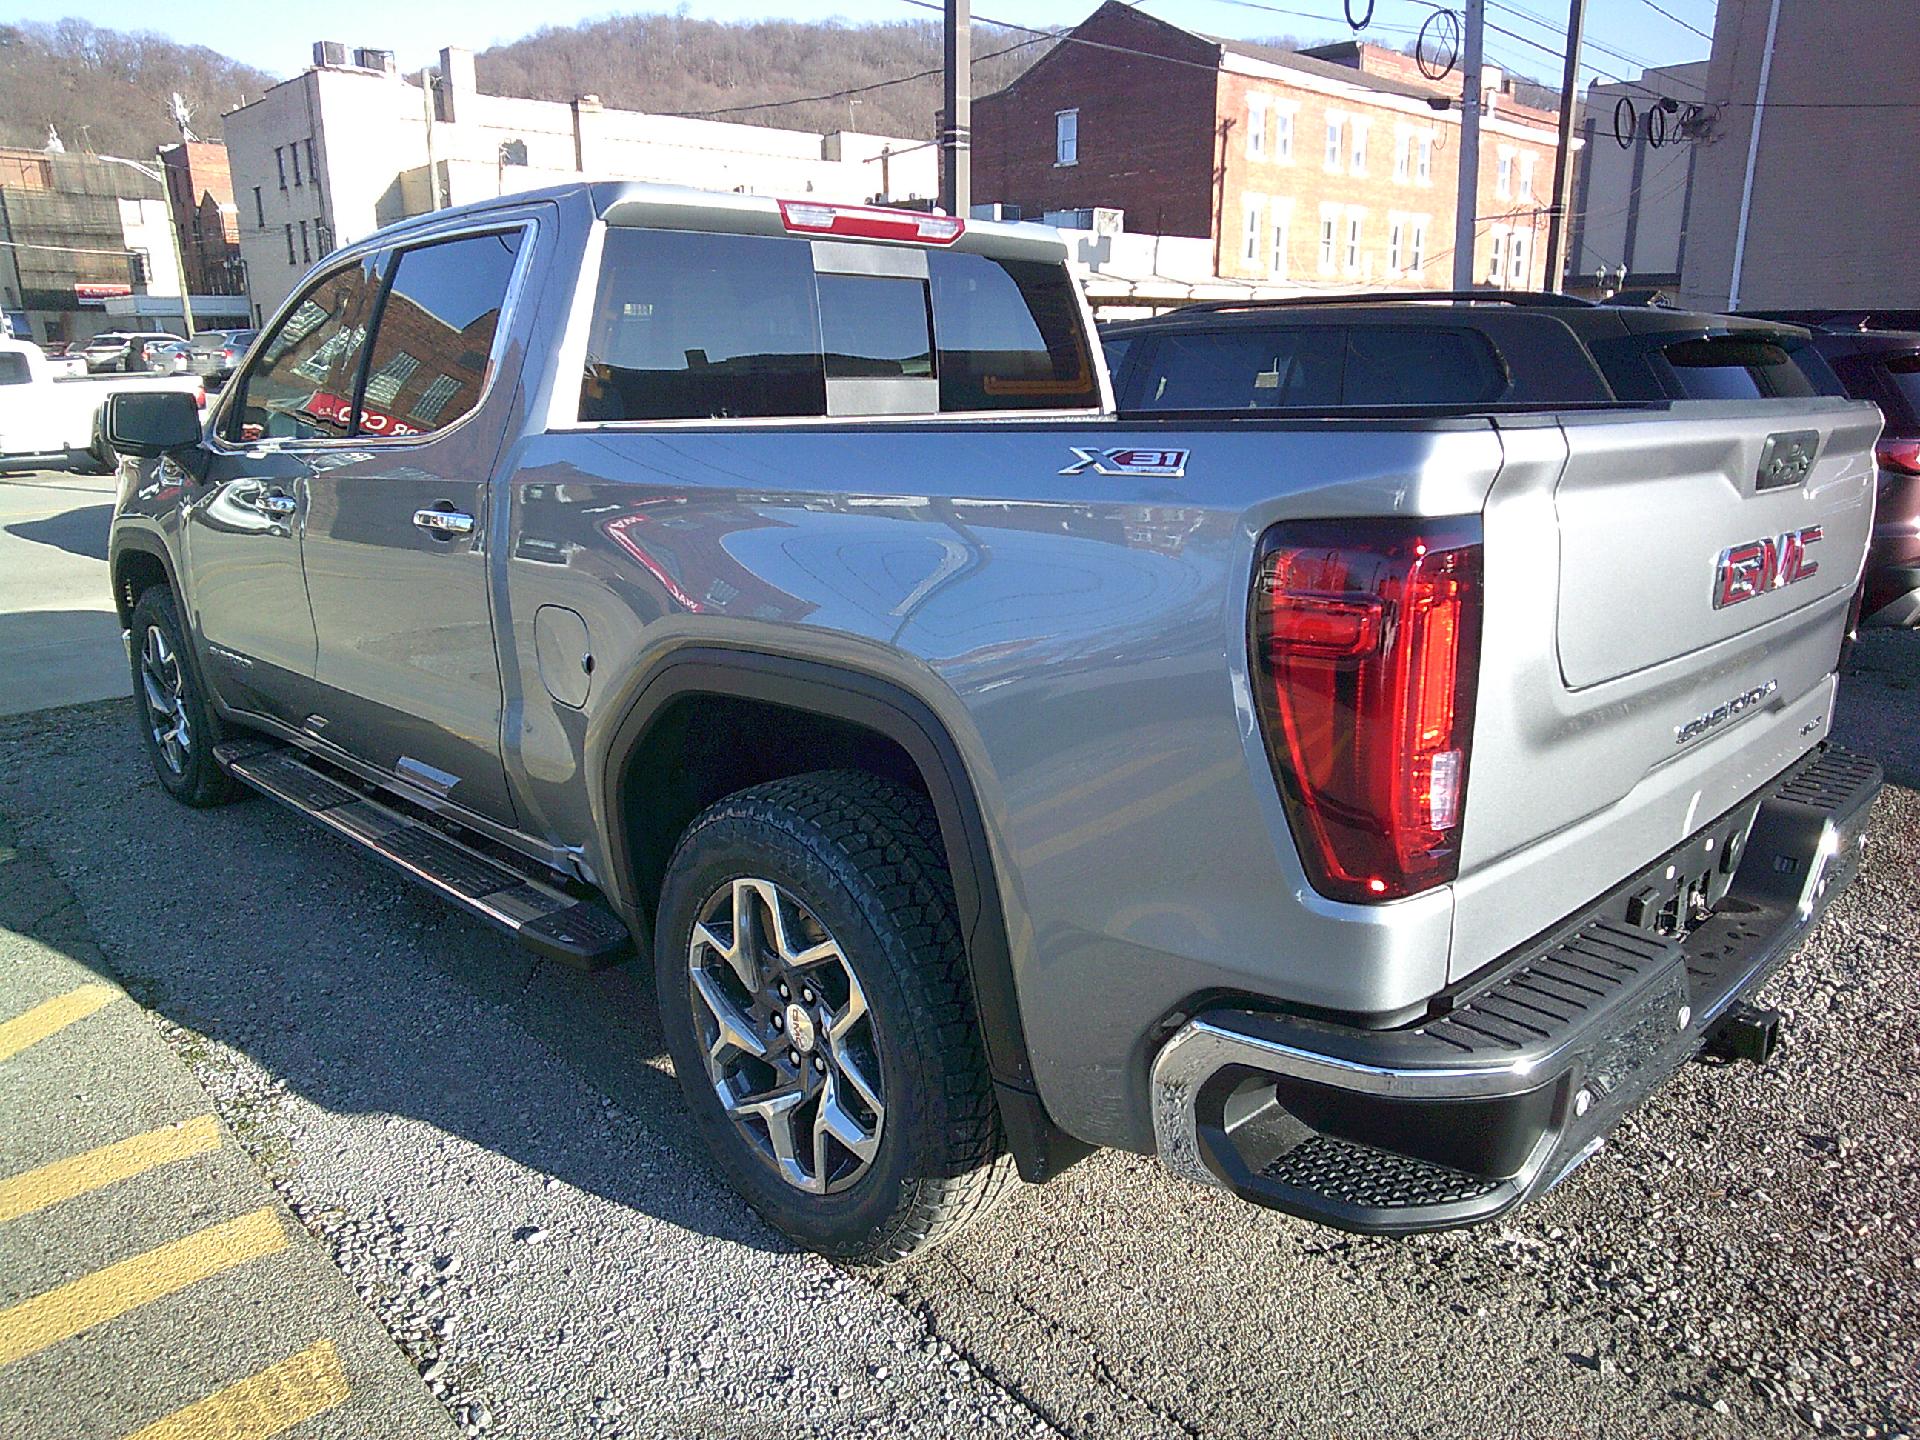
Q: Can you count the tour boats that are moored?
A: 0